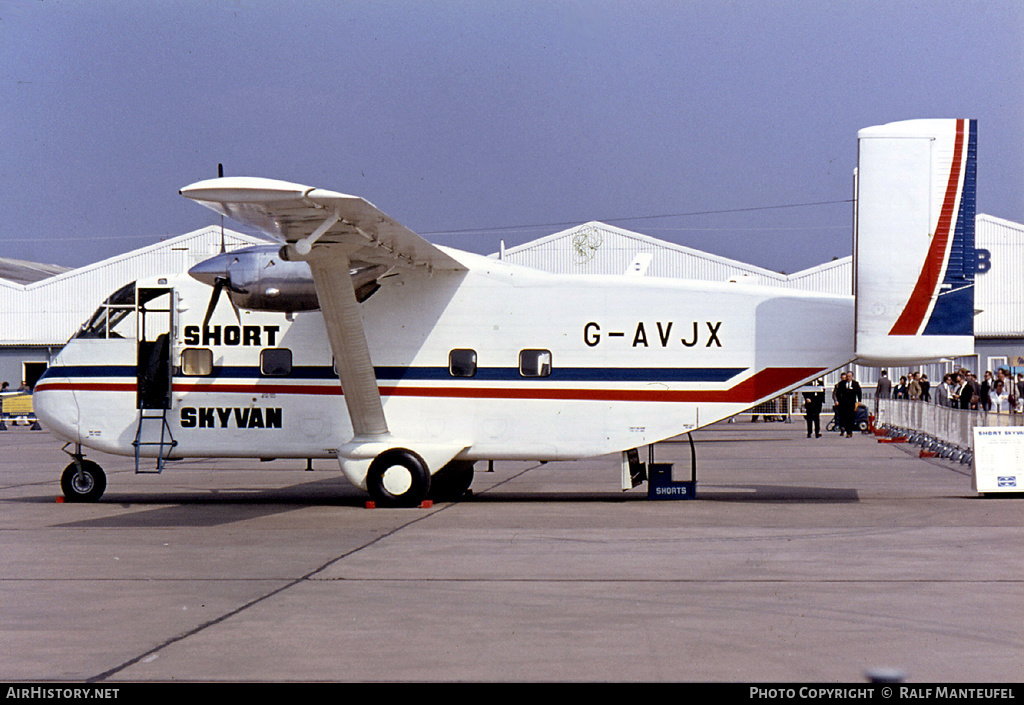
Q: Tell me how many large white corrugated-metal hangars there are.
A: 3